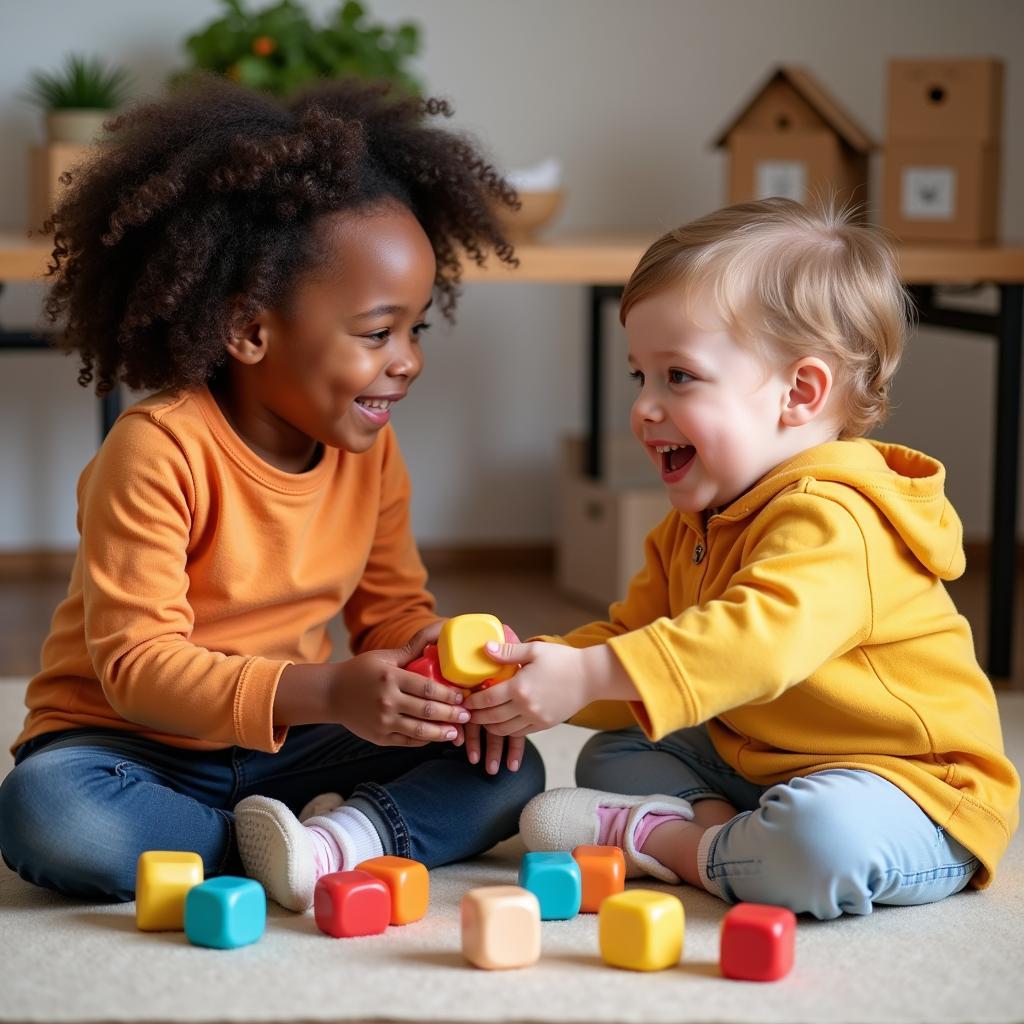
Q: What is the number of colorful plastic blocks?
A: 11